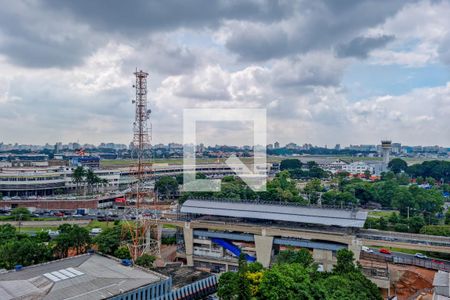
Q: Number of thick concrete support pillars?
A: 3